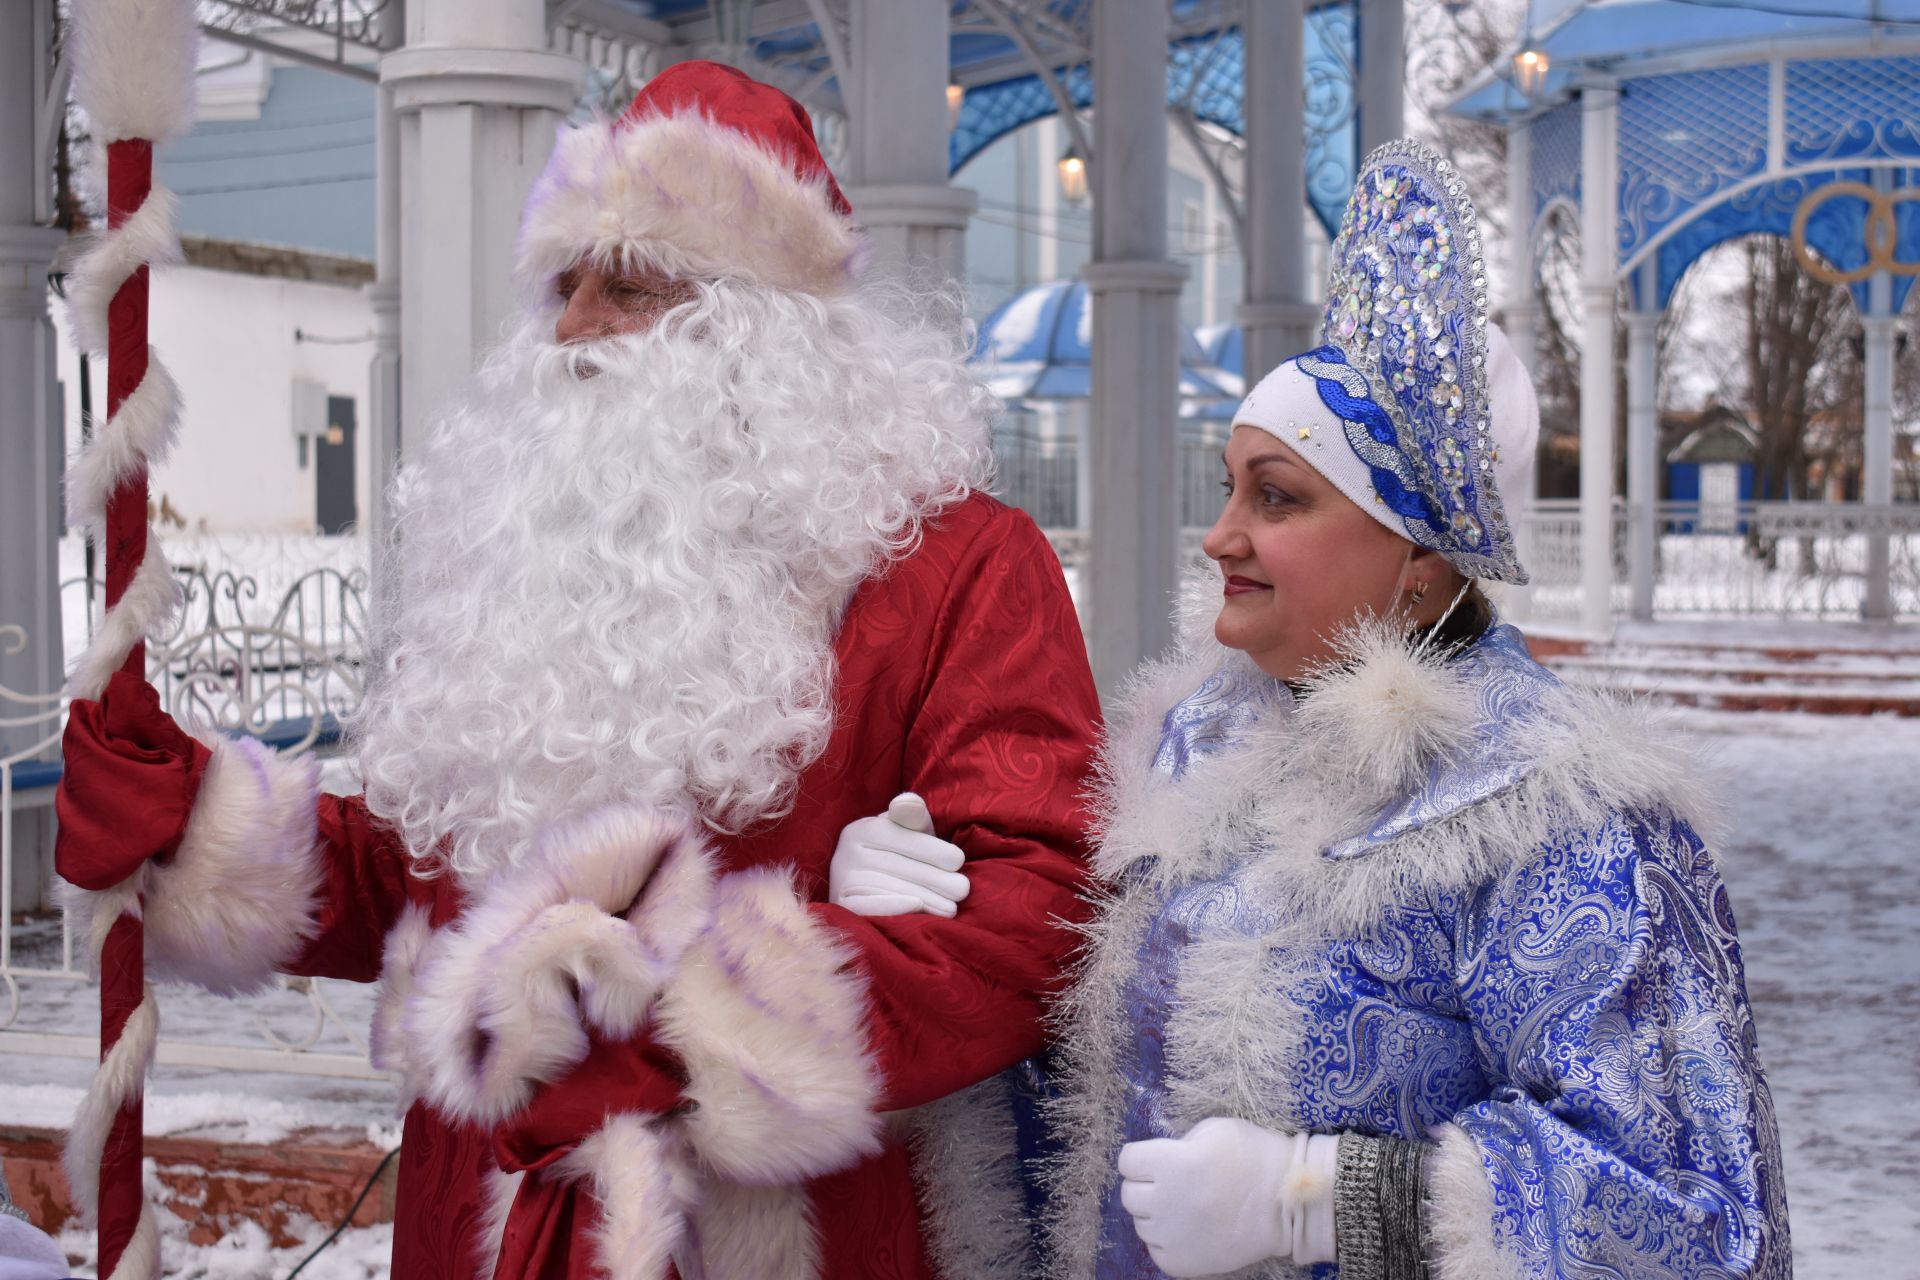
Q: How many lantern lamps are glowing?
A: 3